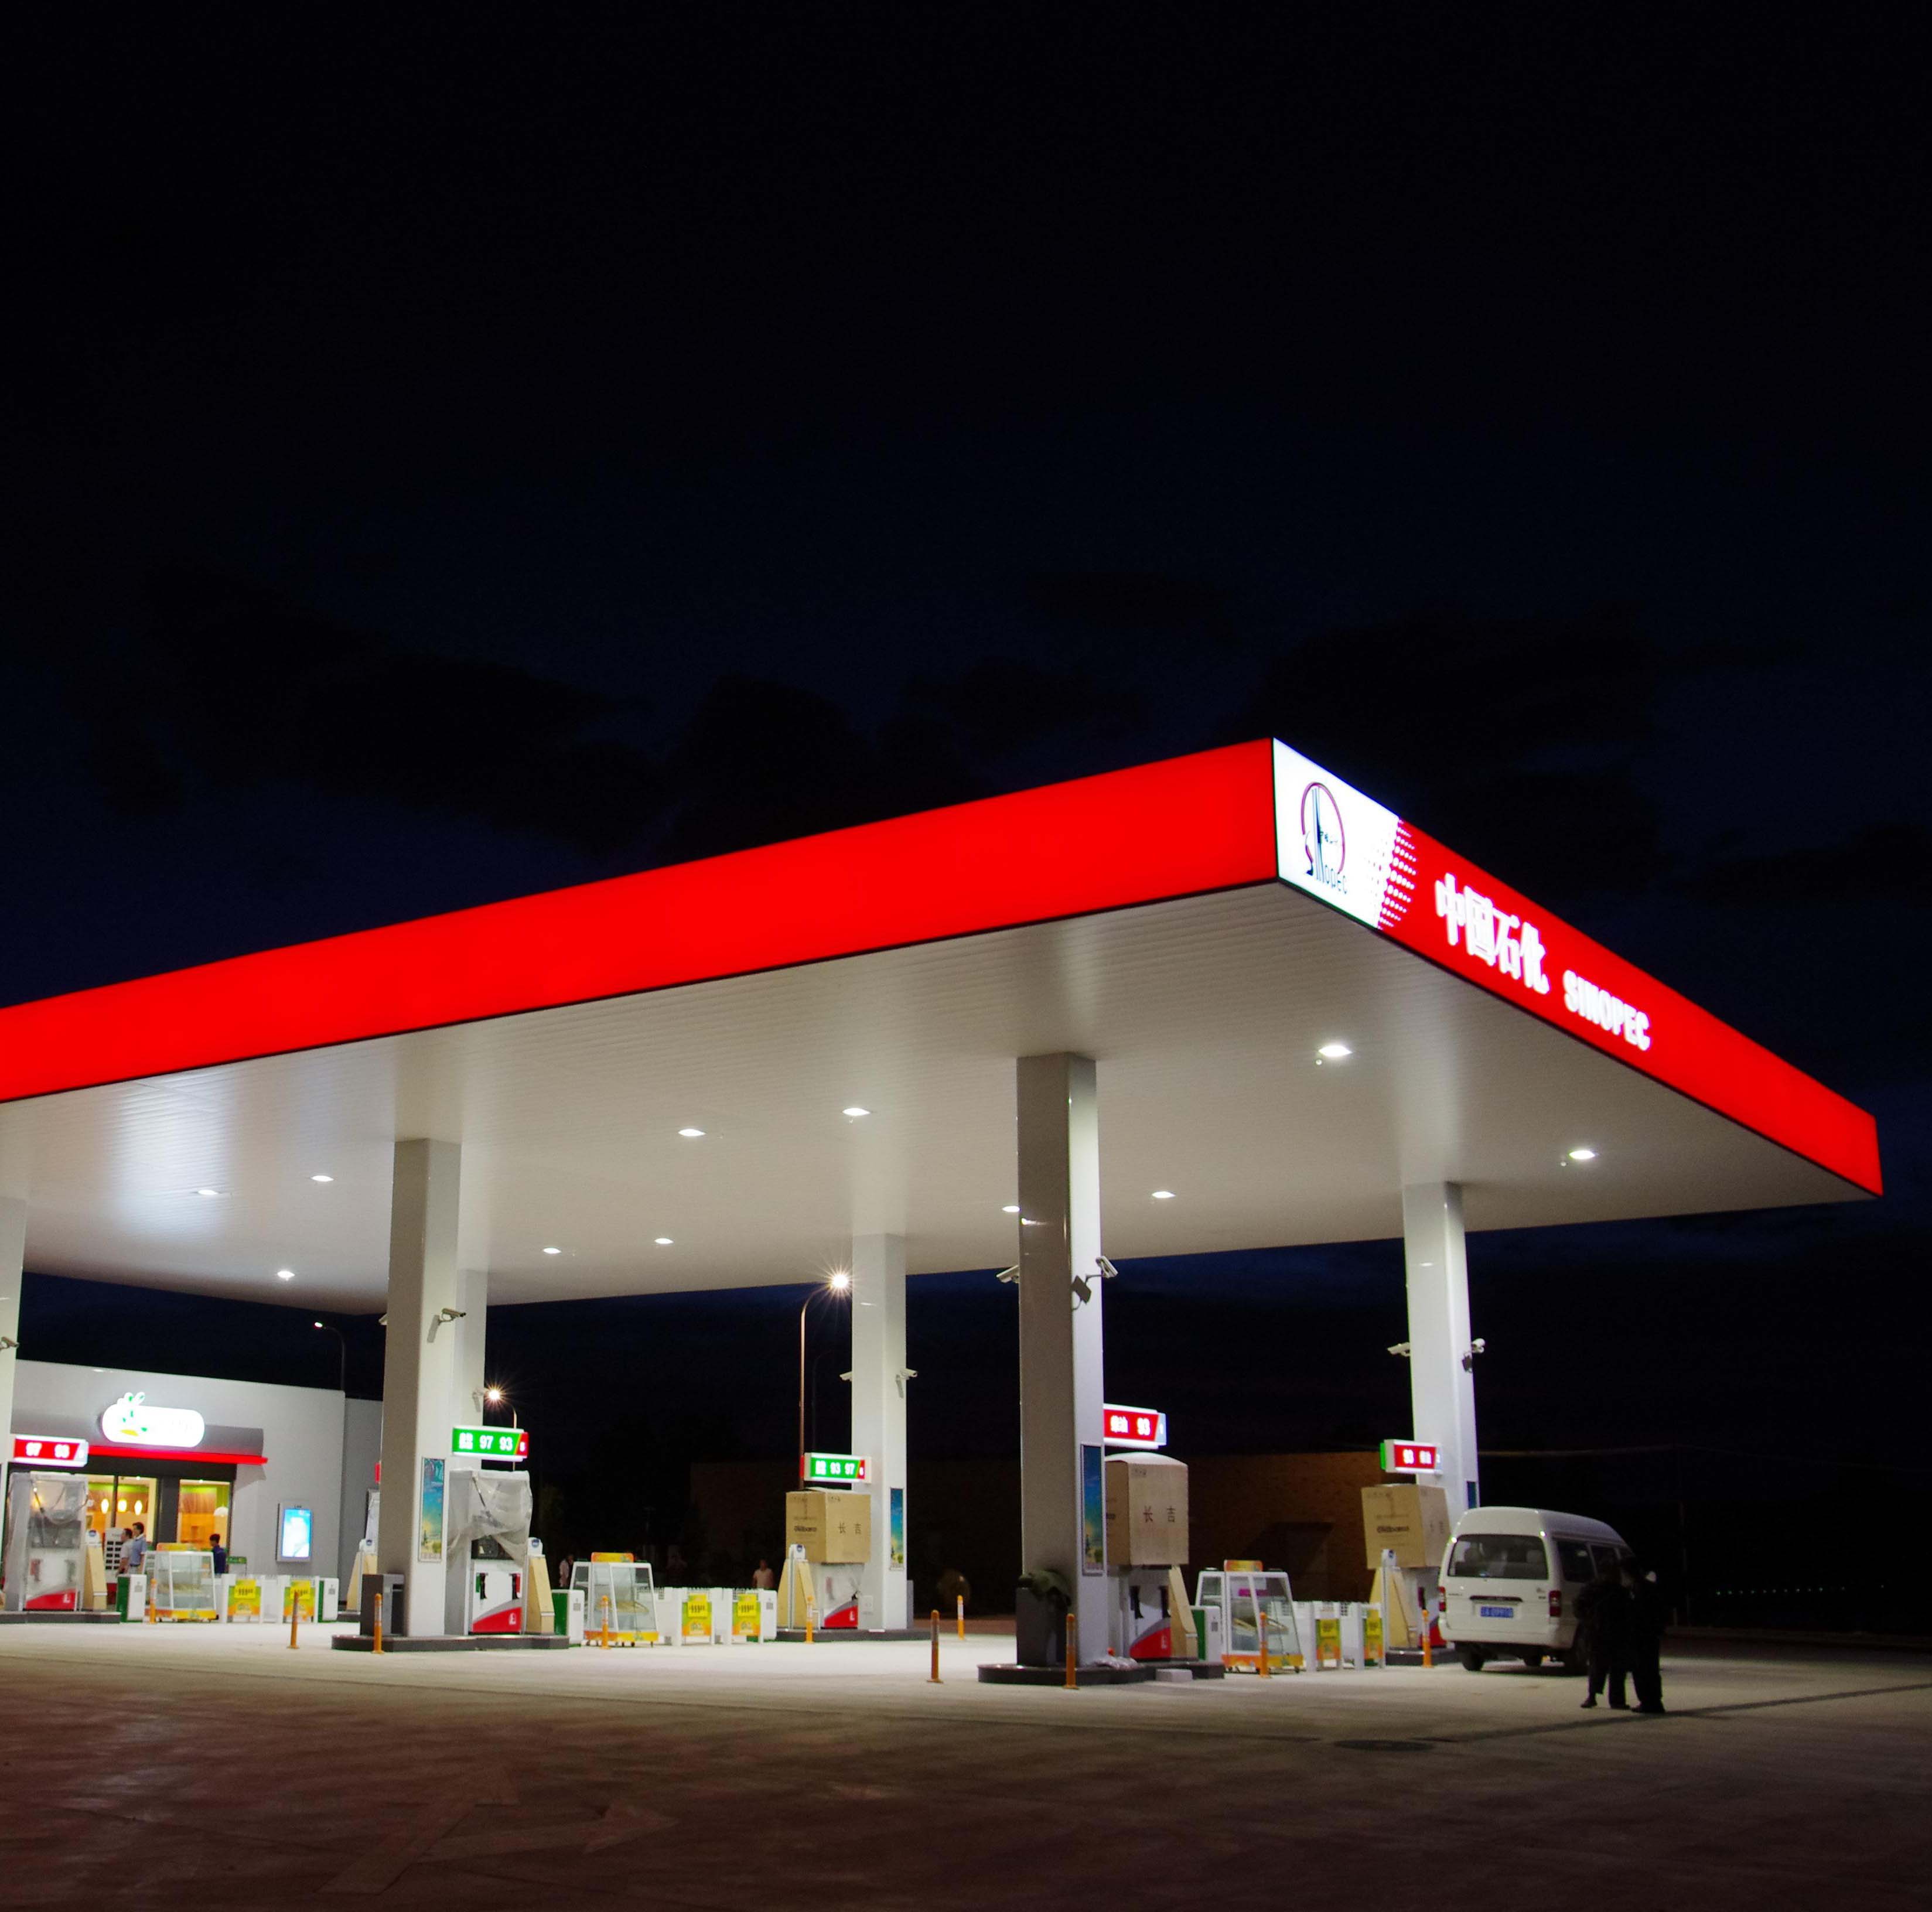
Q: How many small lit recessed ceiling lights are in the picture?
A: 11